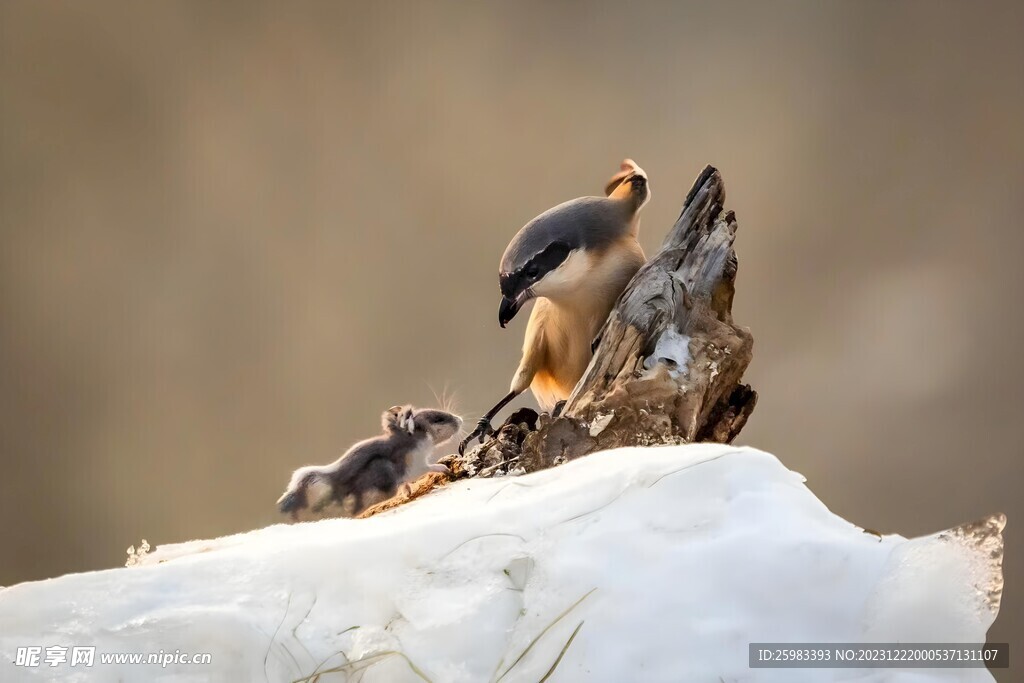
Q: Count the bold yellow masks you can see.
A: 0